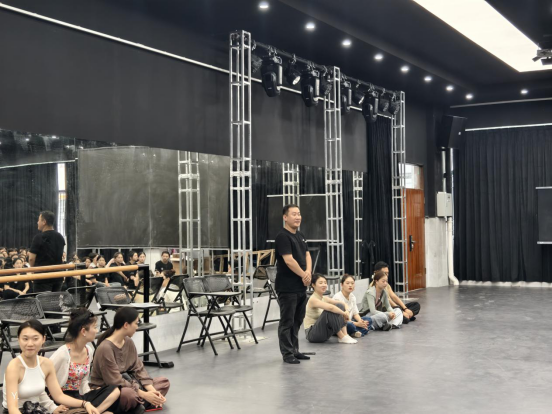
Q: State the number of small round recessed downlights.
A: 9